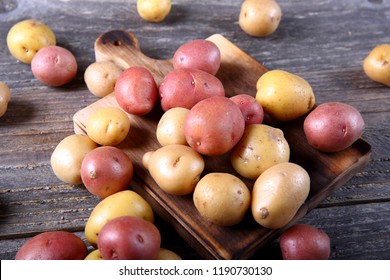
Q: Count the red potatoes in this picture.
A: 11